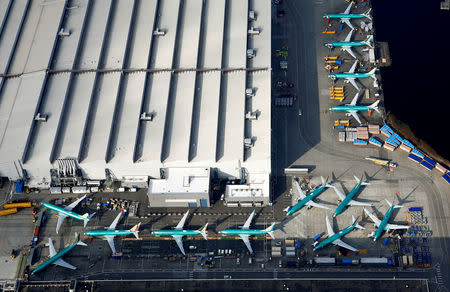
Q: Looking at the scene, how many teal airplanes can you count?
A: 13